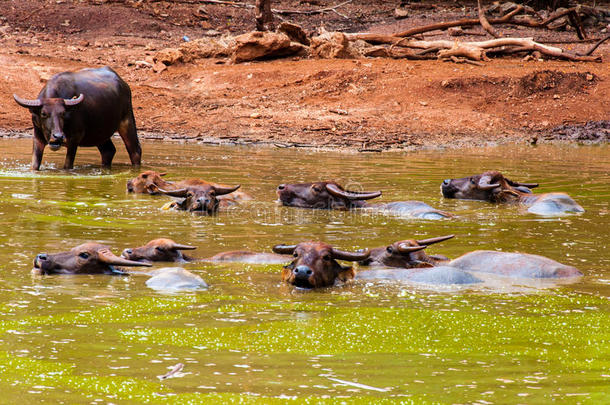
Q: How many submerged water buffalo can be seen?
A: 8